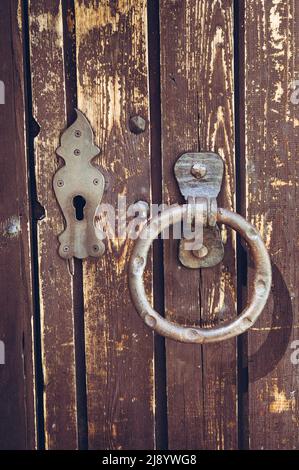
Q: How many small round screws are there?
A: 6